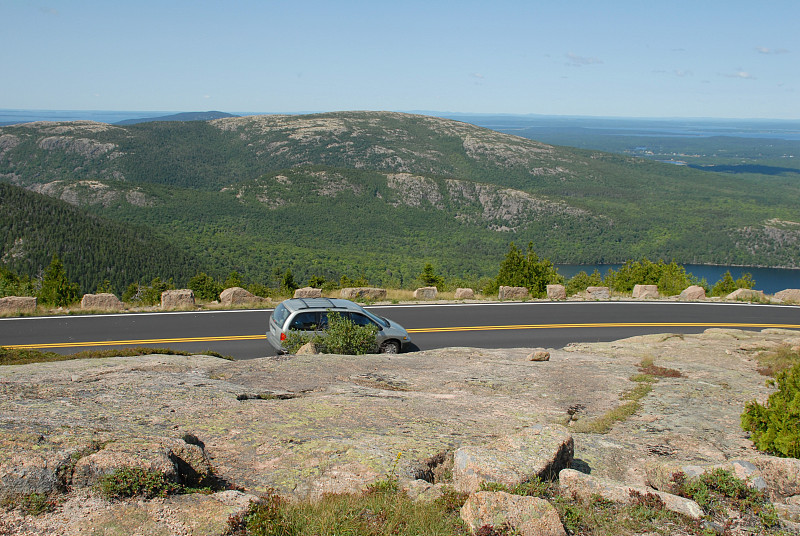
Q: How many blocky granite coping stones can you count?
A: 15